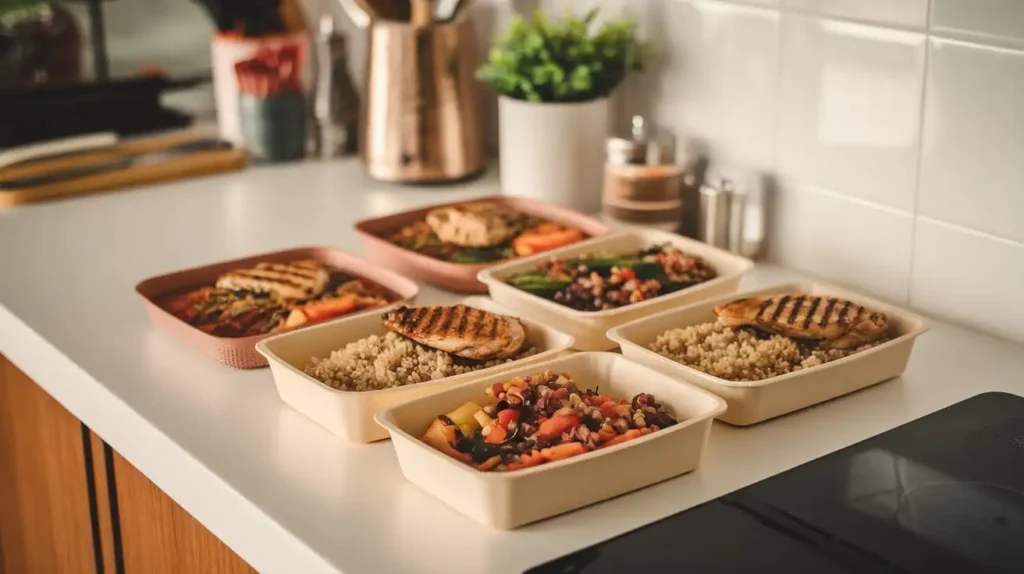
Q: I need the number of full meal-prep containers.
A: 6